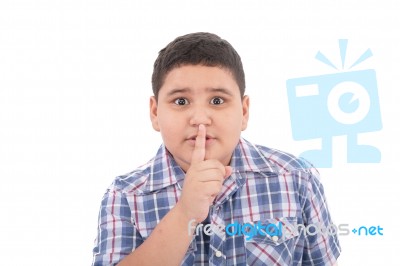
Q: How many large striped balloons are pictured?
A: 0